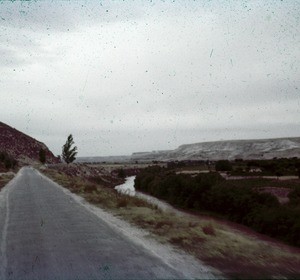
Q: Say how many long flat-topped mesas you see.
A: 1